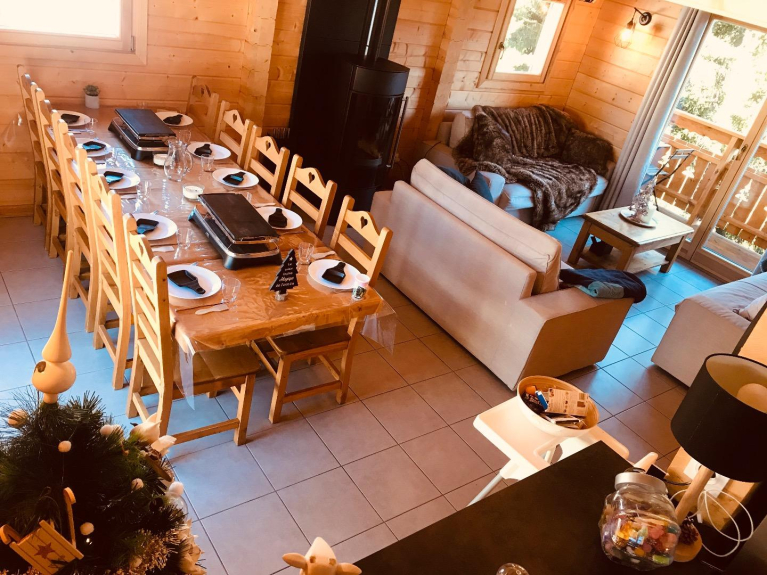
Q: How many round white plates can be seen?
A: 10